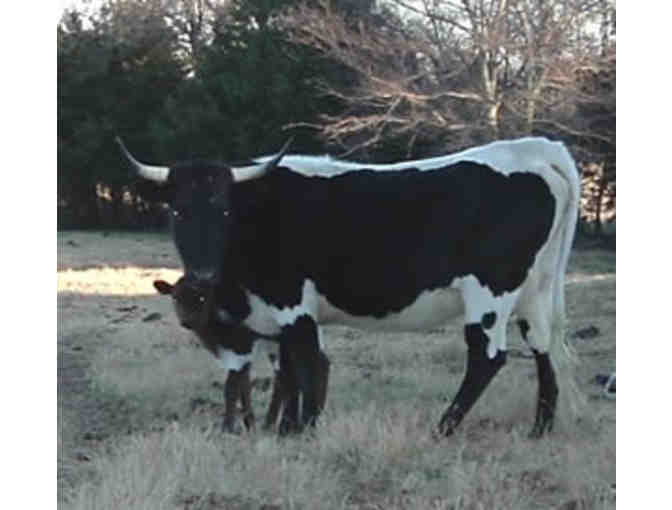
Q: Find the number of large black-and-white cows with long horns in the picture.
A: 1